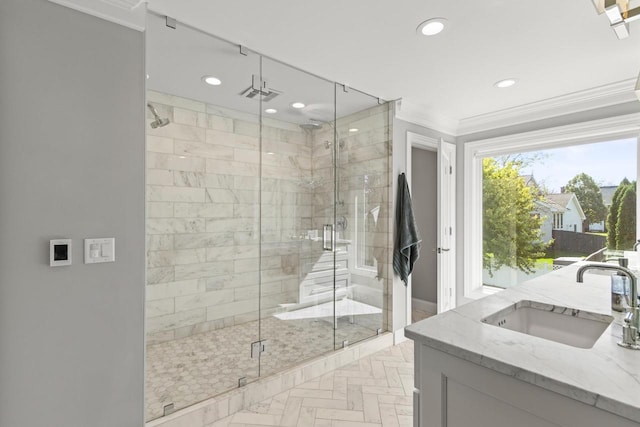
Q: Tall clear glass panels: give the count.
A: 3